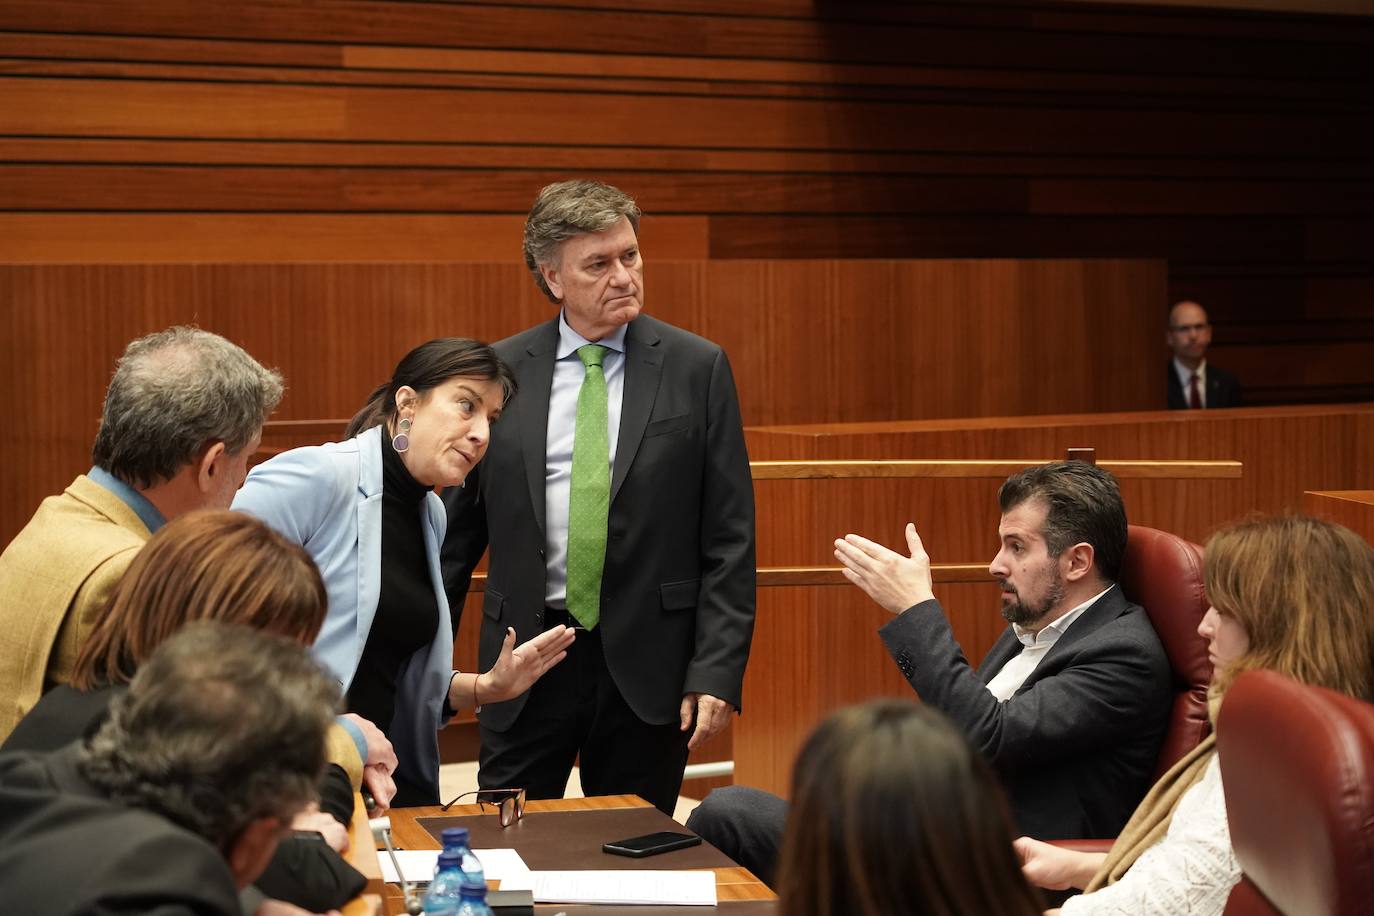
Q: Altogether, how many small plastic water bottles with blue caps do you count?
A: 3